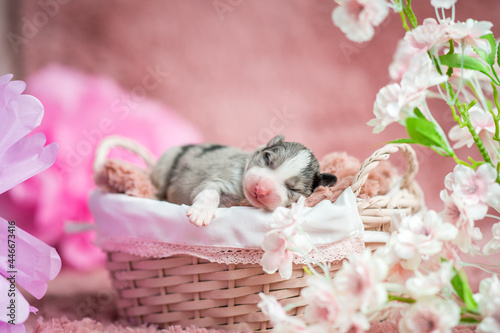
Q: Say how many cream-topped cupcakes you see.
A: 0